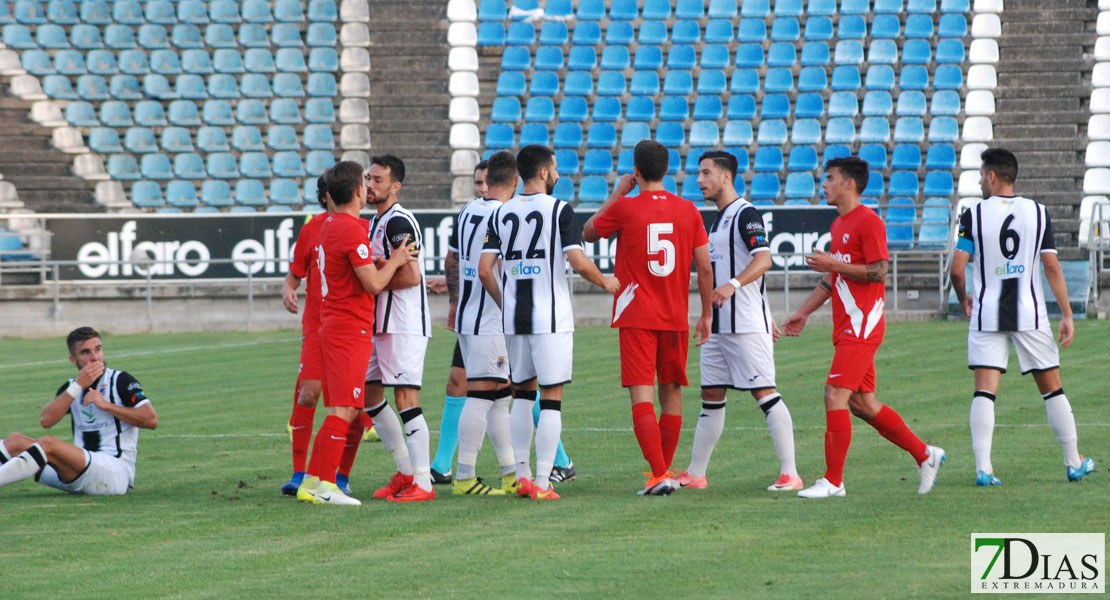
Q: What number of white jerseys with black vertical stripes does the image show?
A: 6